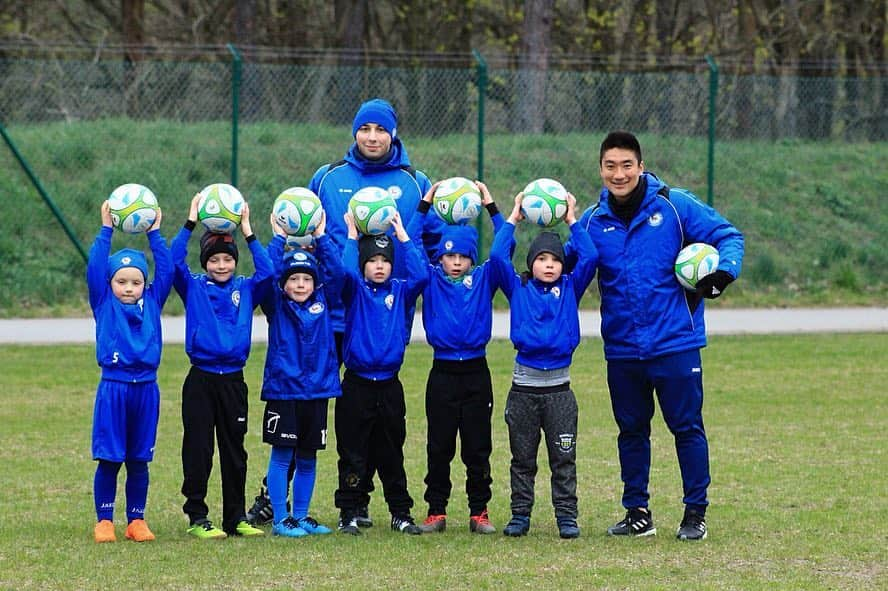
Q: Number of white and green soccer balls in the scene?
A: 7